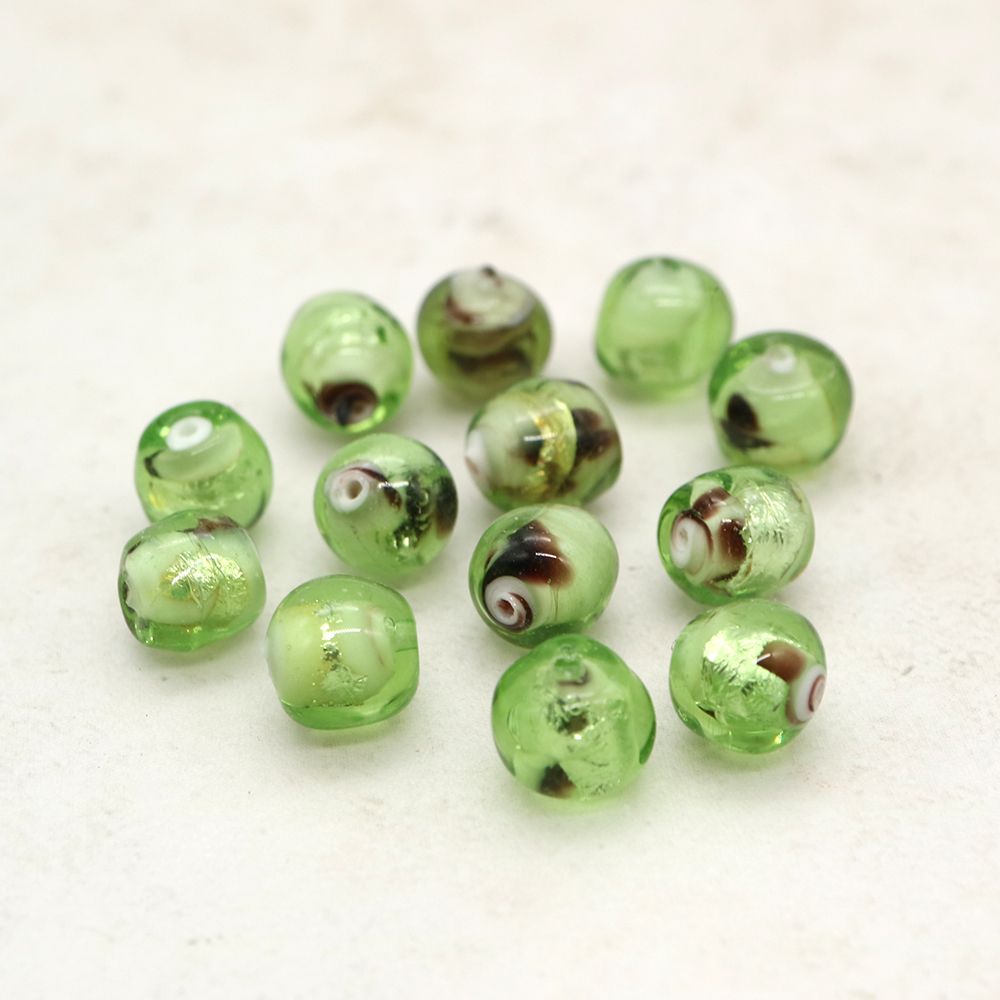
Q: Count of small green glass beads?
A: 13